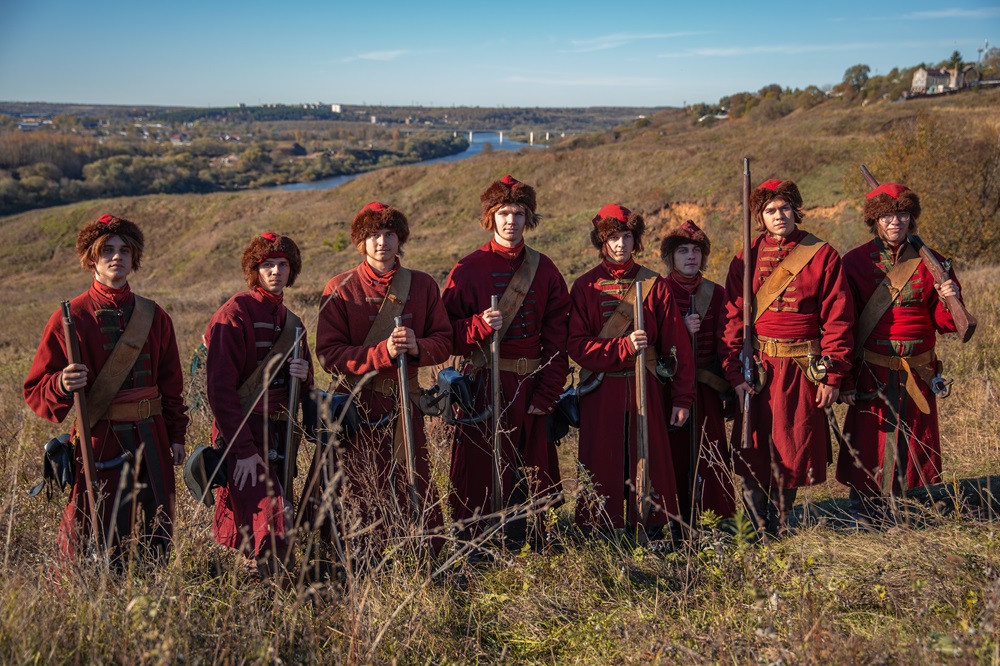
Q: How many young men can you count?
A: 8